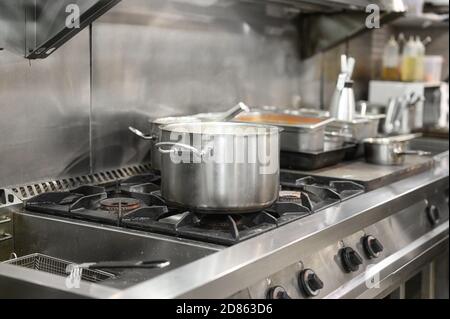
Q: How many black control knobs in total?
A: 5